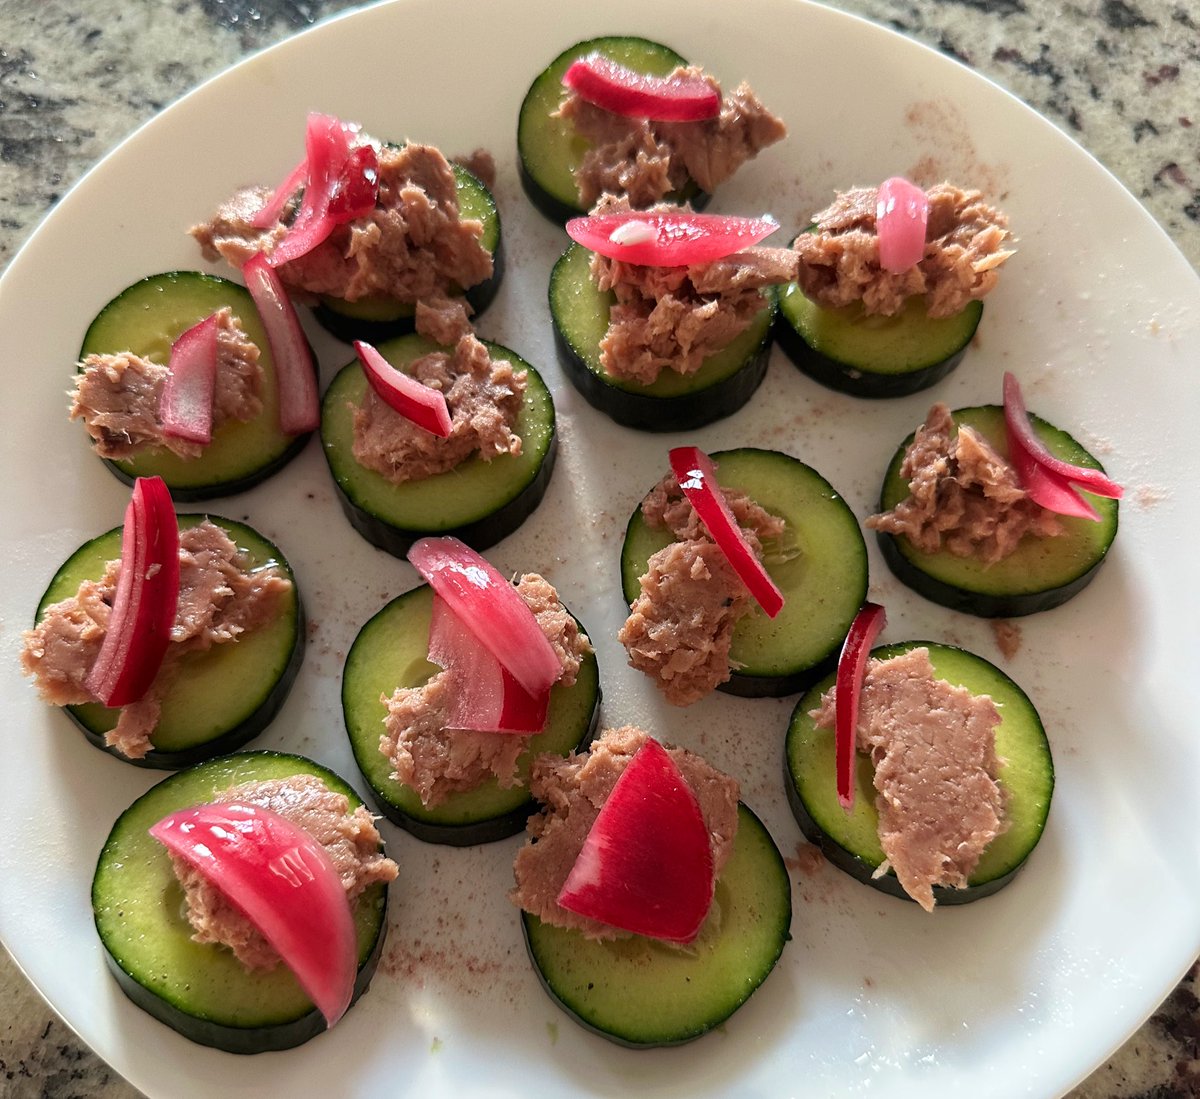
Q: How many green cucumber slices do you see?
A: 13